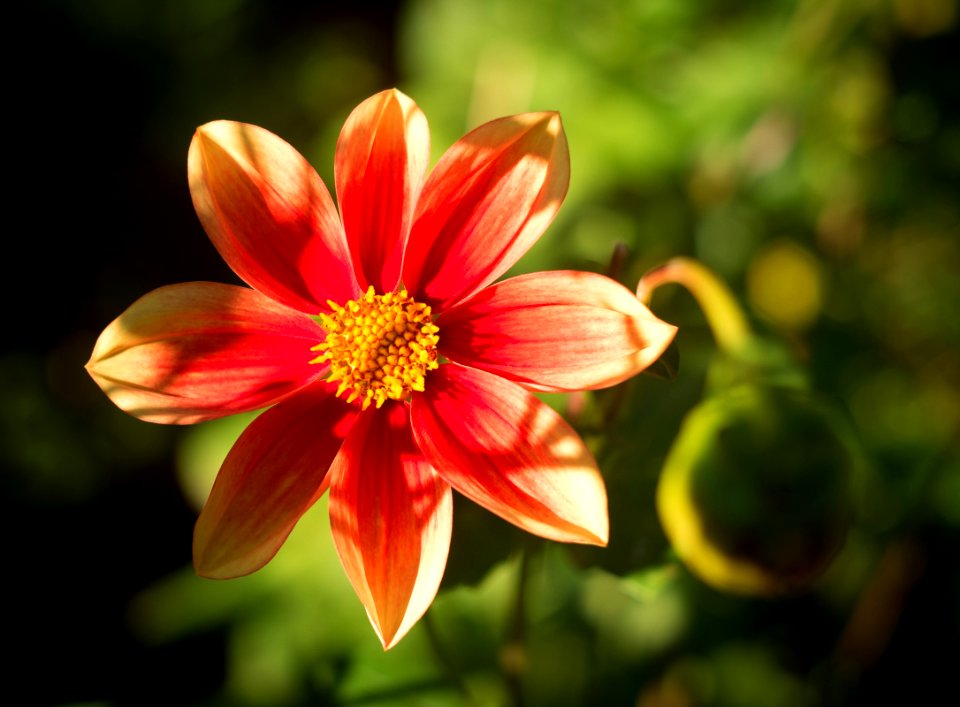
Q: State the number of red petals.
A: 8